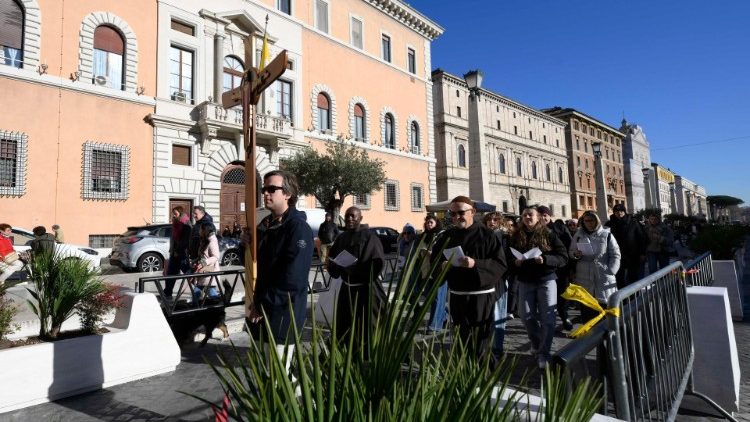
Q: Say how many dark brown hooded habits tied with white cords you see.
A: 2